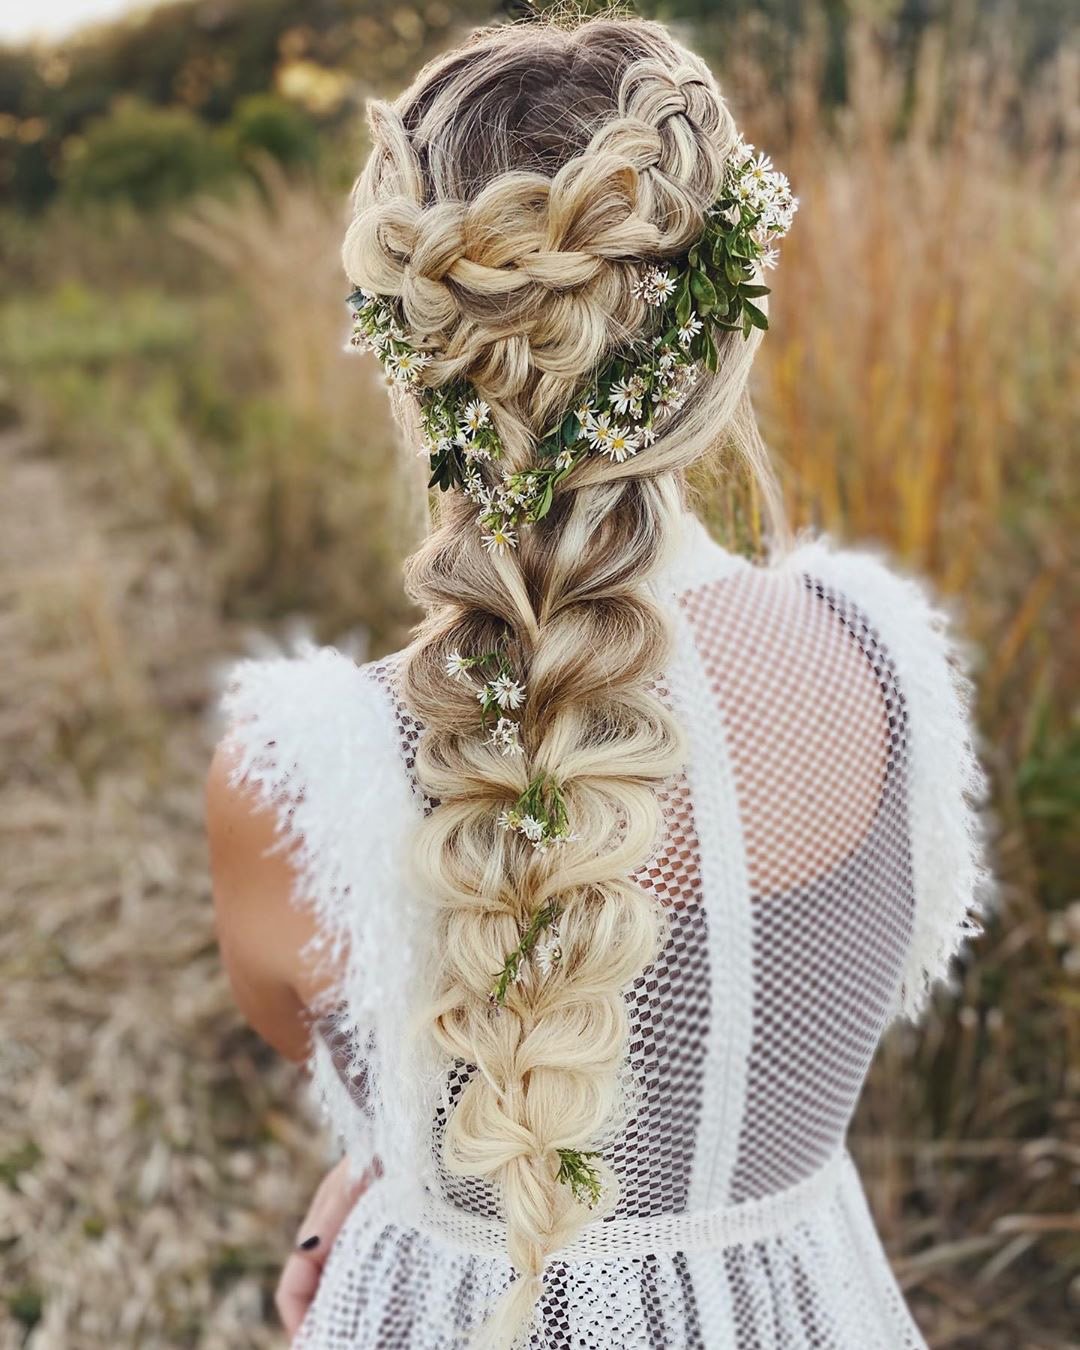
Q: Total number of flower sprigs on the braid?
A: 4